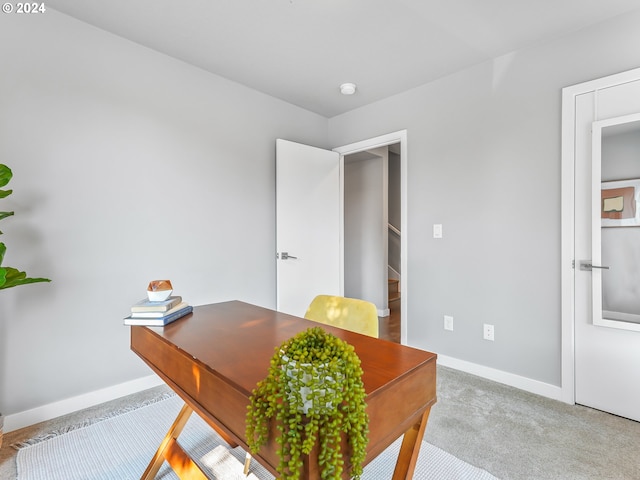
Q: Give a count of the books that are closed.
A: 3